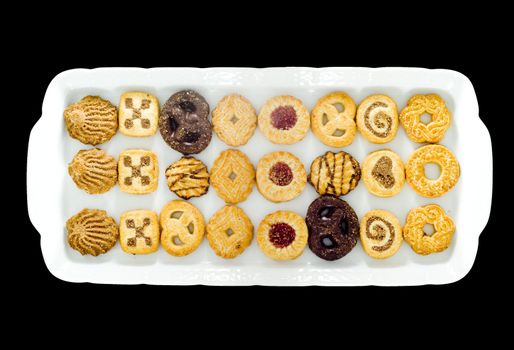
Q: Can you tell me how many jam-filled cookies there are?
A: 3